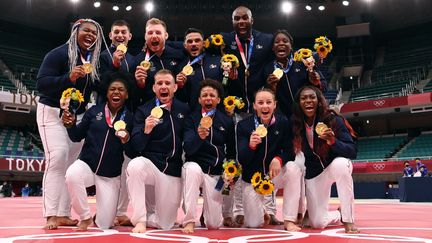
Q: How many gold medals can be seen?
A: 11